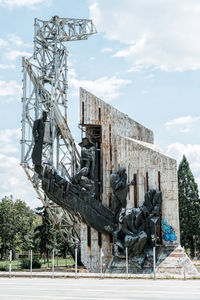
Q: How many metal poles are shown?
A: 8